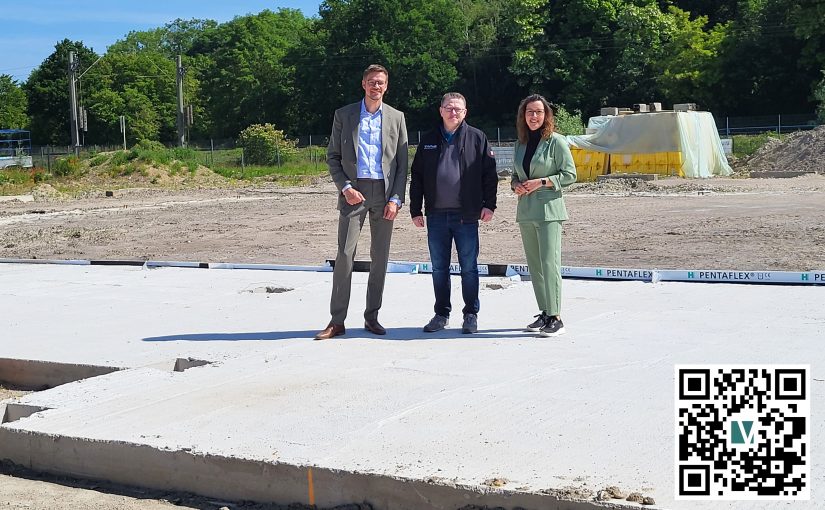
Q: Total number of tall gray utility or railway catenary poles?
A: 2